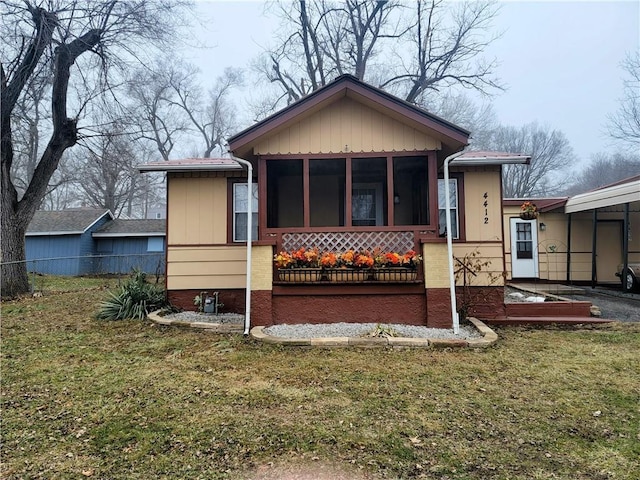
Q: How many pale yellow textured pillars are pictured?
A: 2